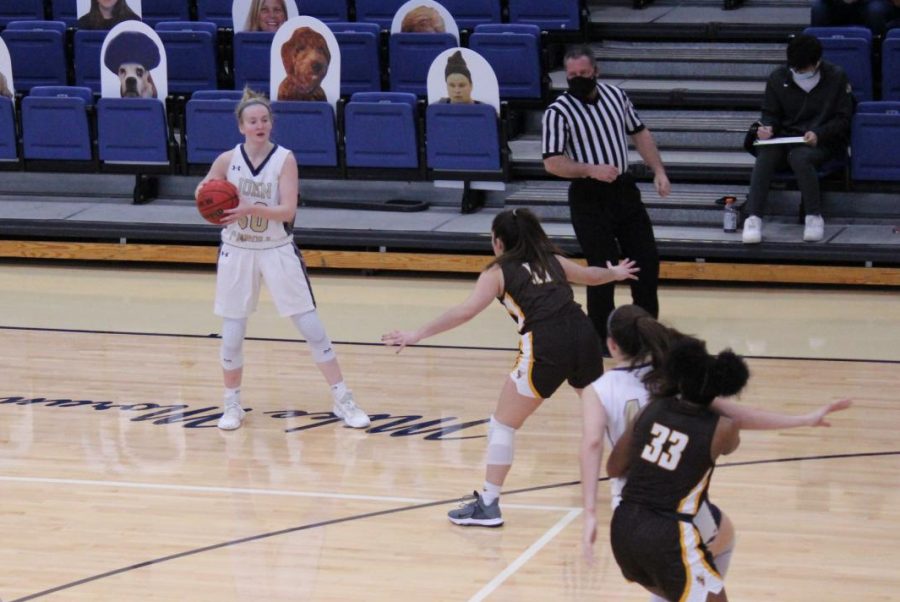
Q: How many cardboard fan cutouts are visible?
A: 7